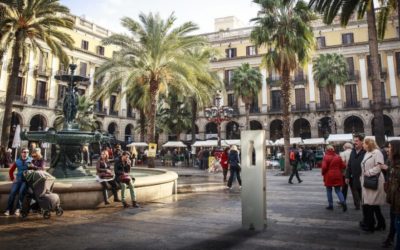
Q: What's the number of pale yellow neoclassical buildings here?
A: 2